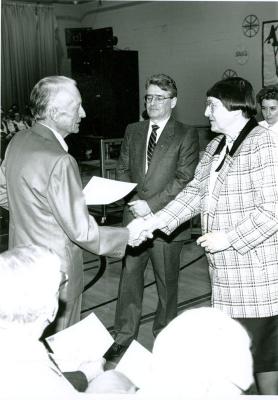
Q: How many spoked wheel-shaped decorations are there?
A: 2